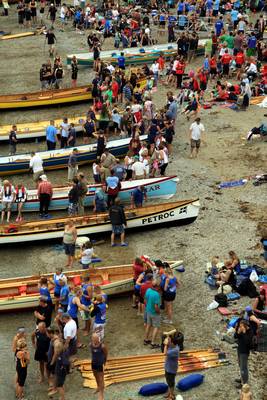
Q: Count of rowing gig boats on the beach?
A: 7